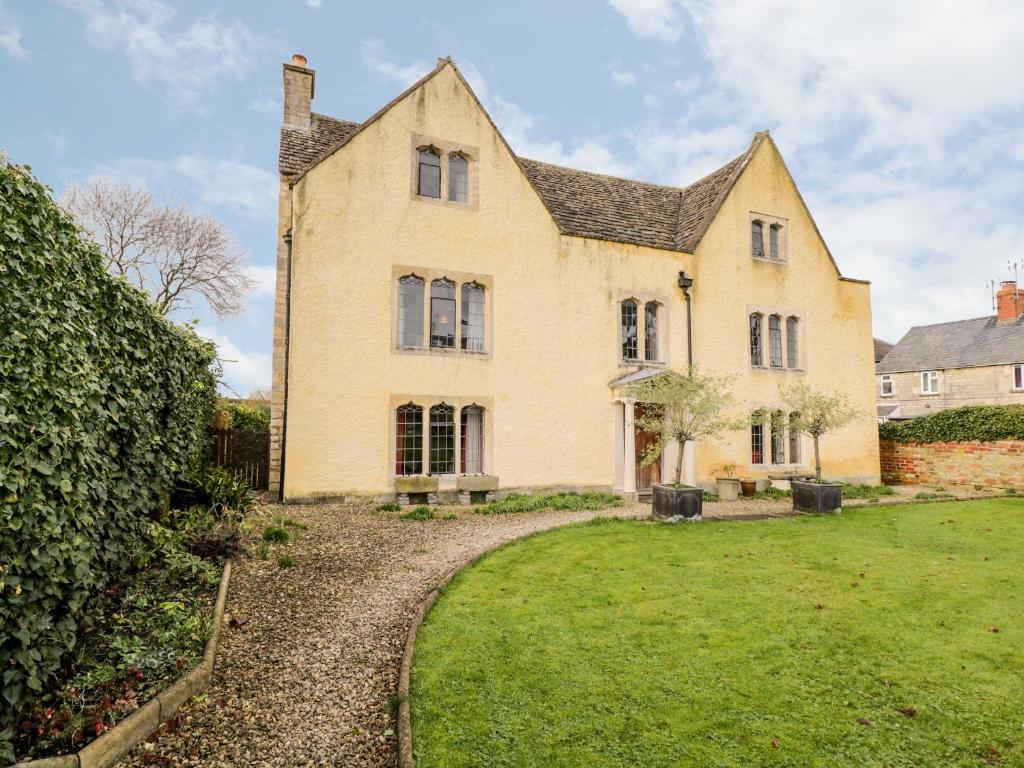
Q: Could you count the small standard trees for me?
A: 2